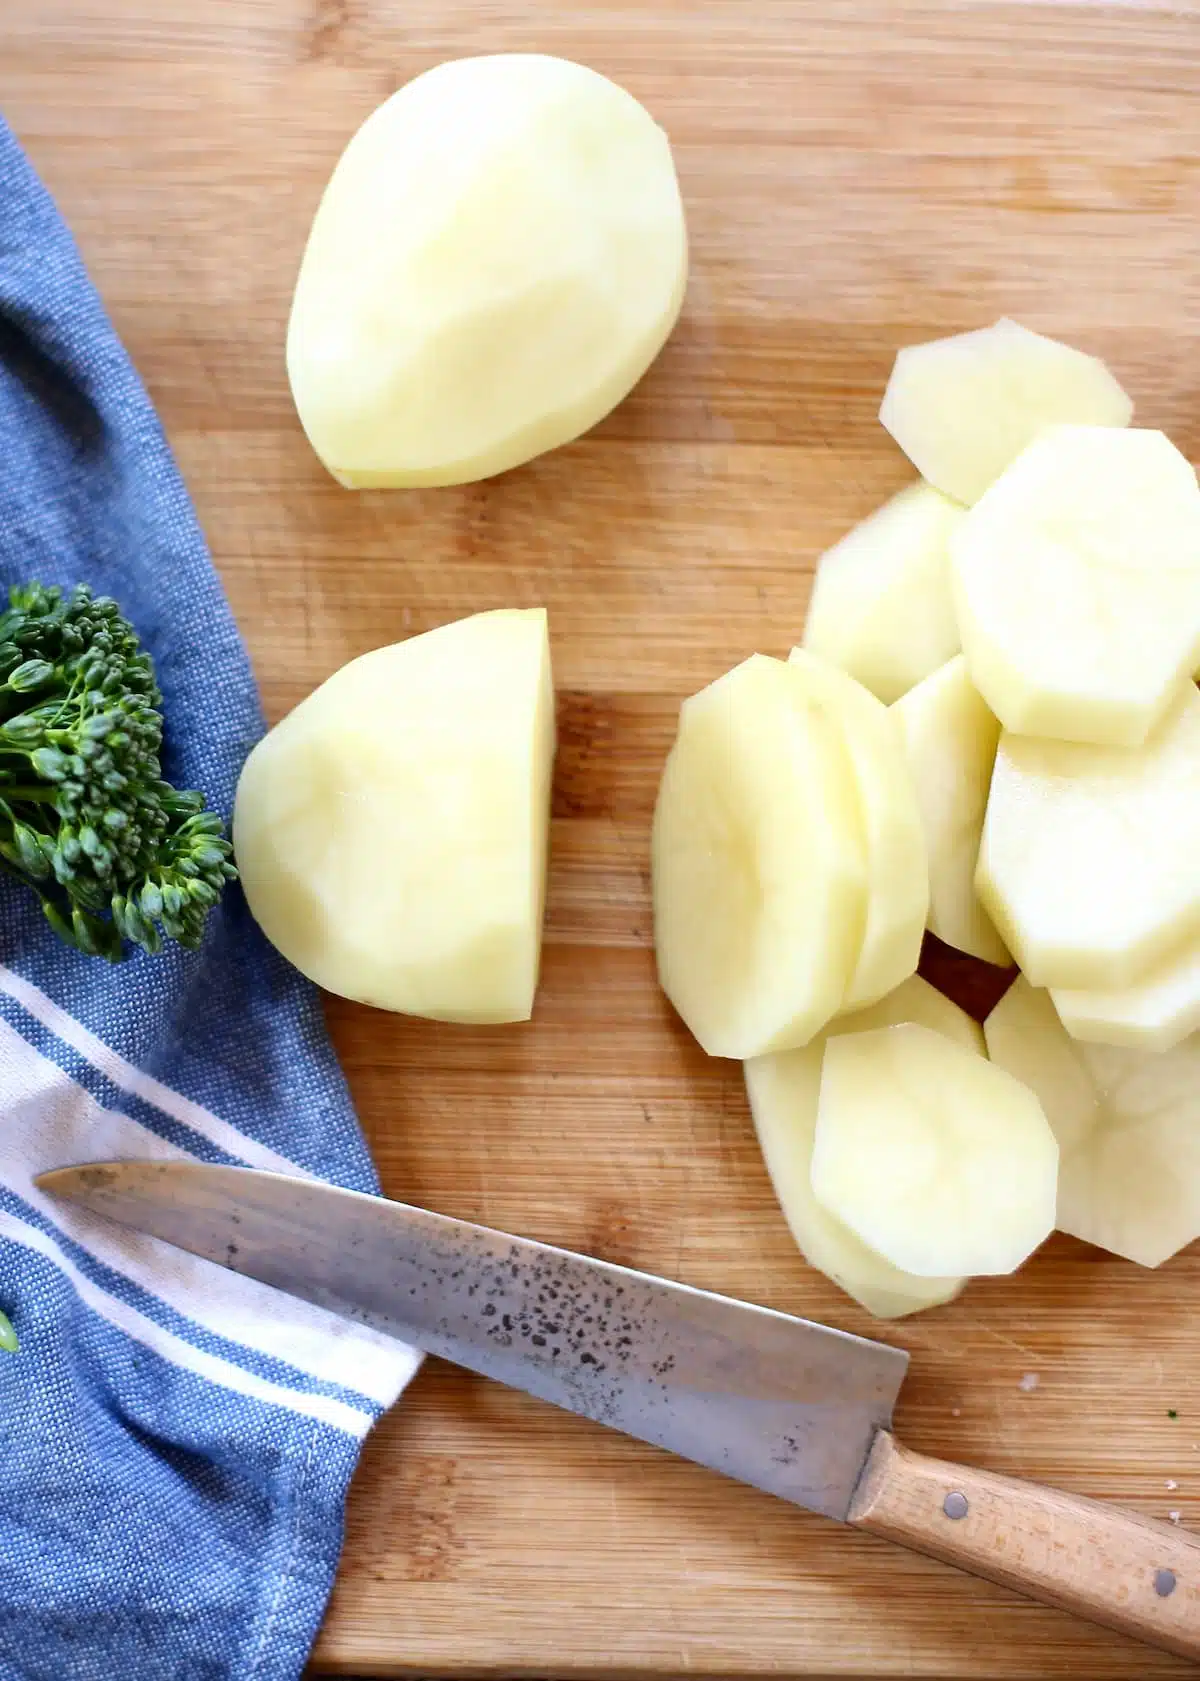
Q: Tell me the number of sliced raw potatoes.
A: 11